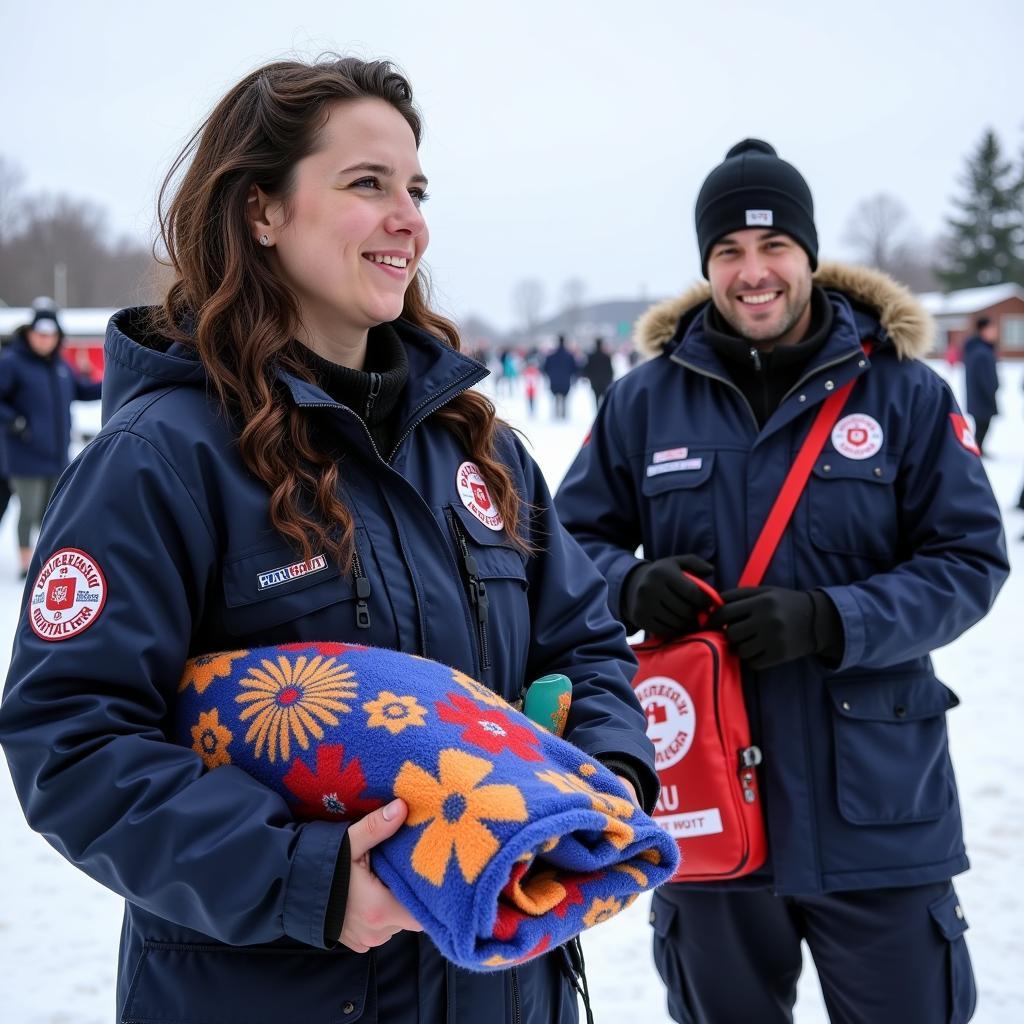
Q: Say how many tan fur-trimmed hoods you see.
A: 1